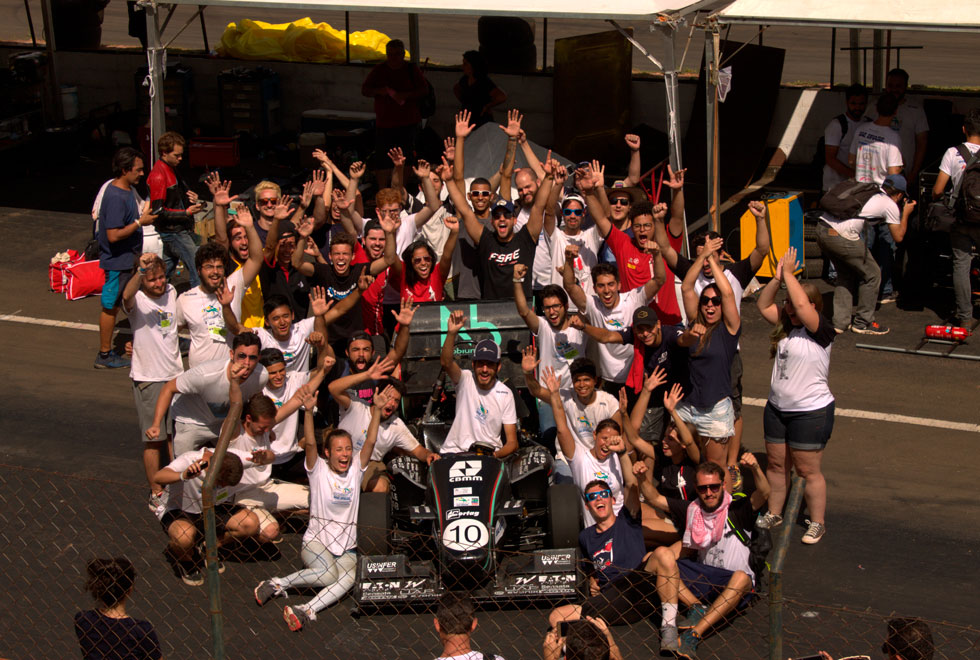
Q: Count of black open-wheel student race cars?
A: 1